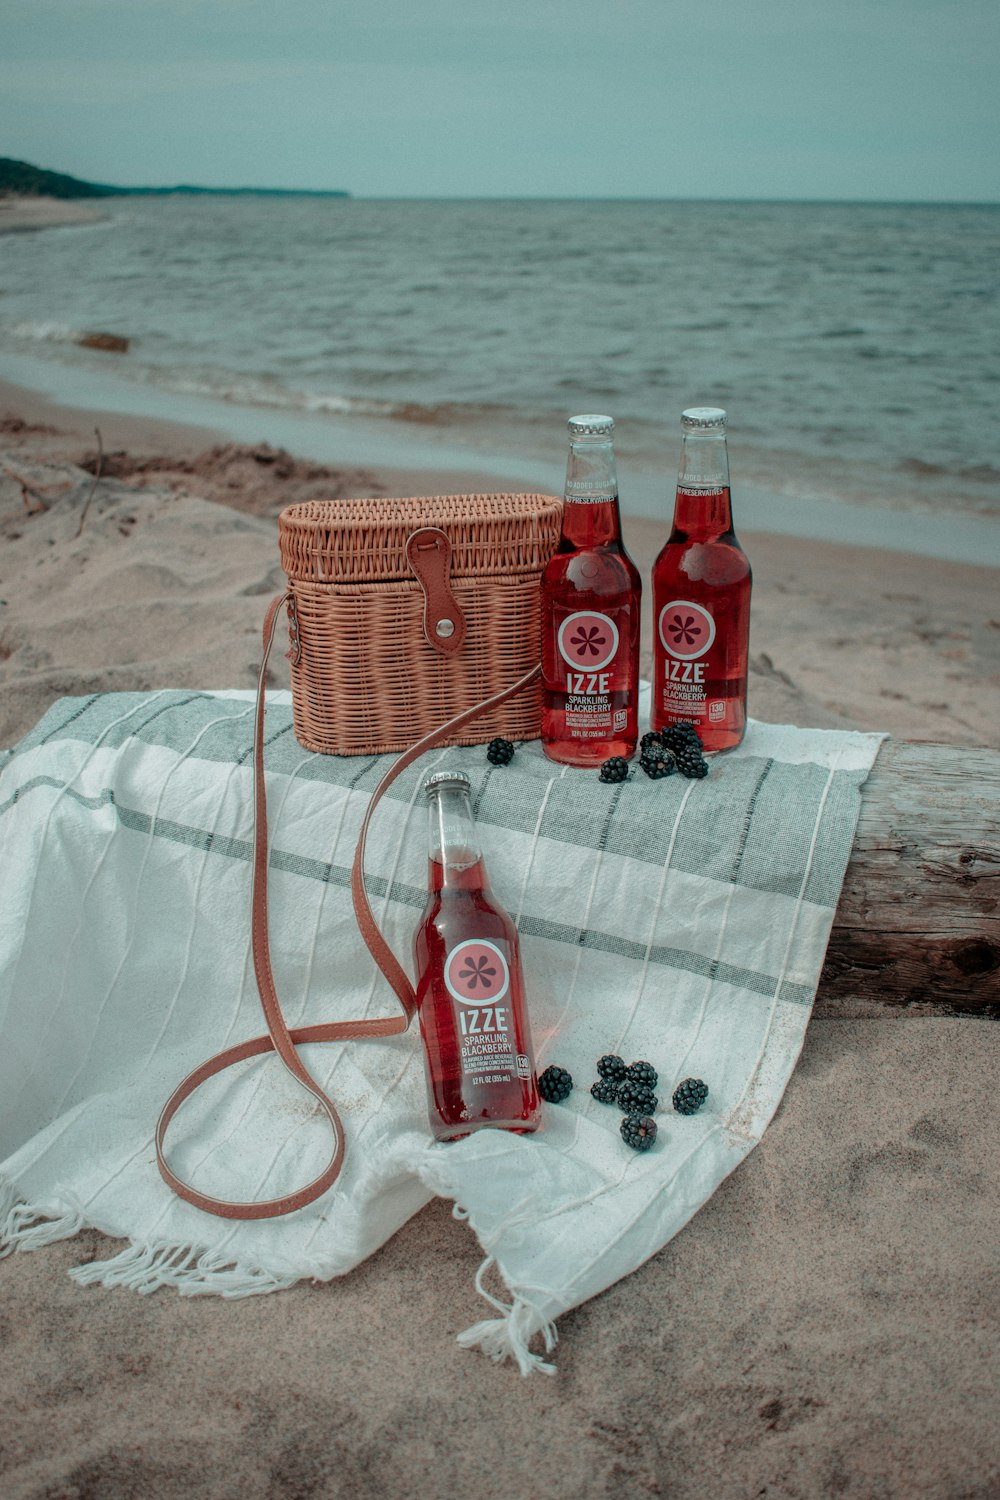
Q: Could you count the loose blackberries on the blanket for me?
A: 13